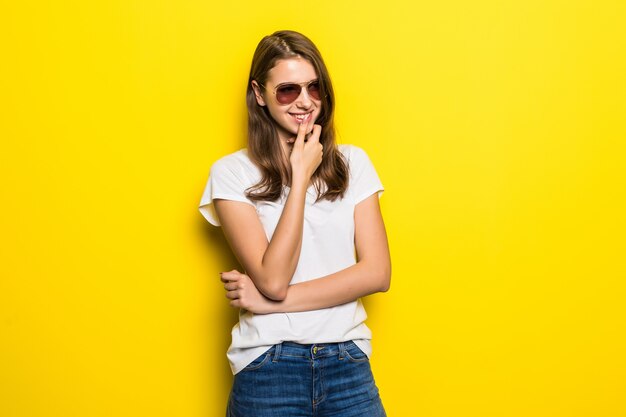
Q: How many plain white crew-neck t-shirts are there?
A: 1